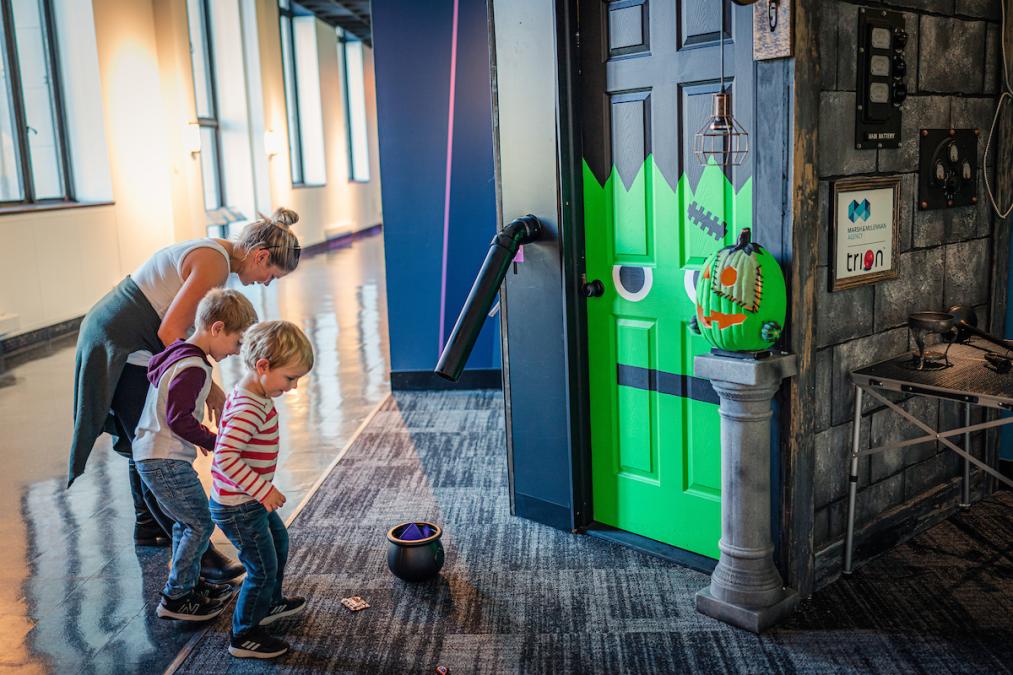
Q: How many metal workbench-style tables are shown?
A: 1